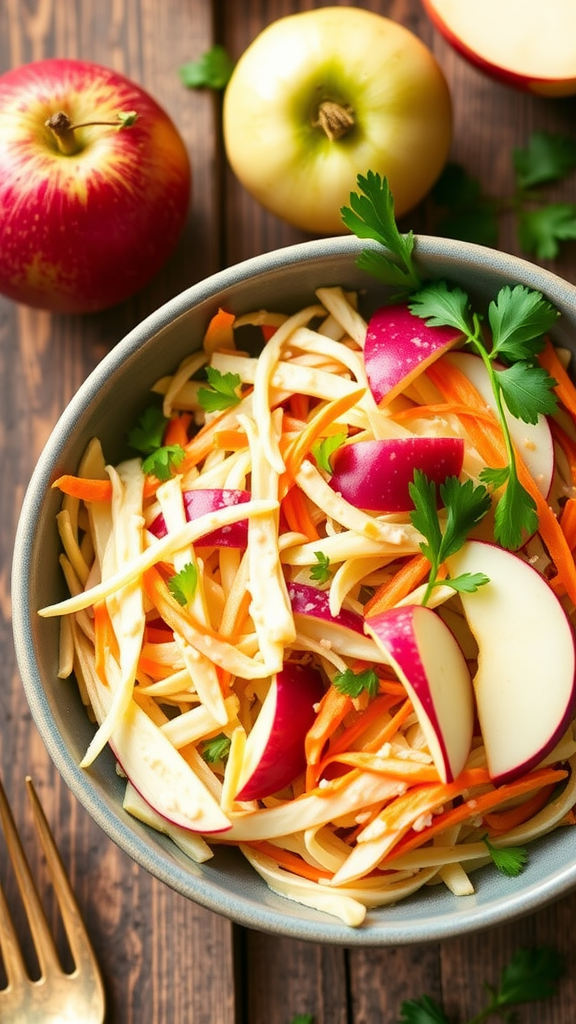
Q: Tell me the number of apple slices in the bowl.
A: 9